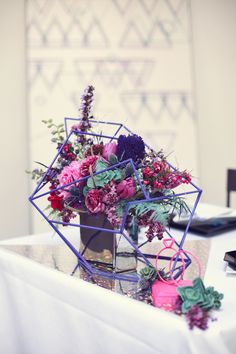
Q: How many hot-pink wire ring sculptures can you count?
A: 2